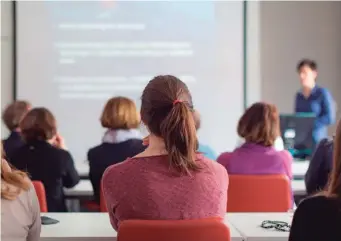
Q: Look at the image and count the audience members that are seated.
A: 9